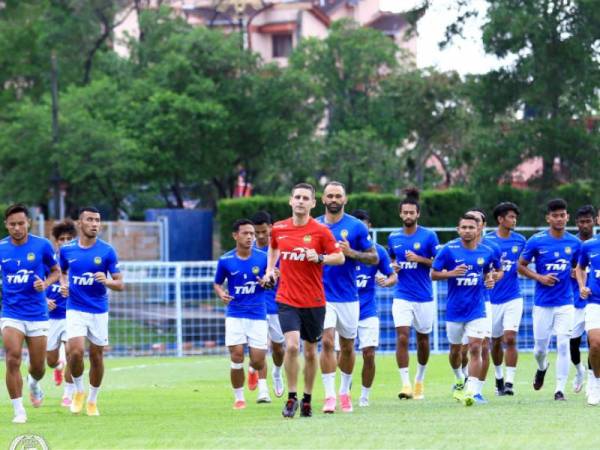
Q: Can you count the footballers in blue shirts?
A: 14